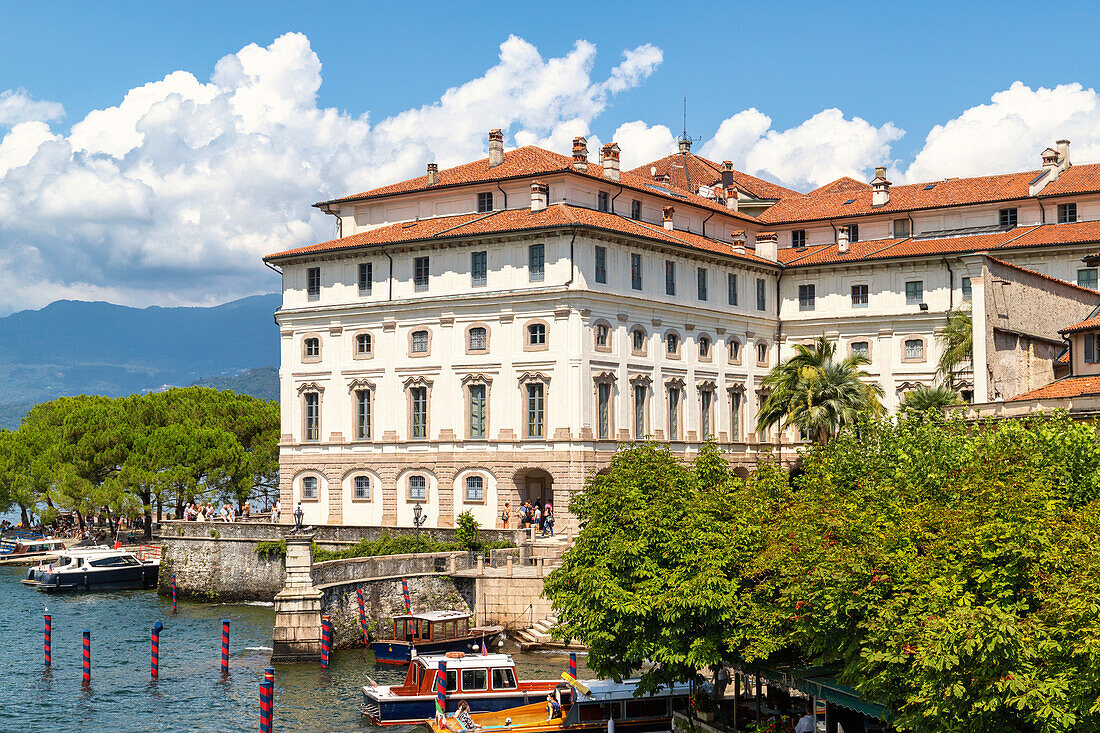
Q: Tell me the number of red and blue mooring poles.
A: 12